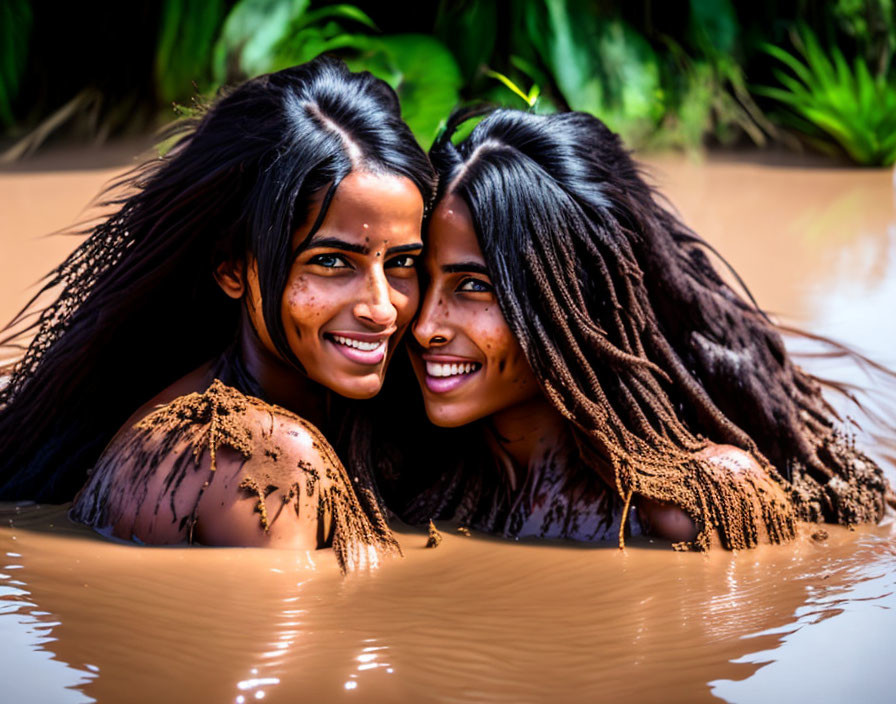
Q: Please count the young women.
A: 2